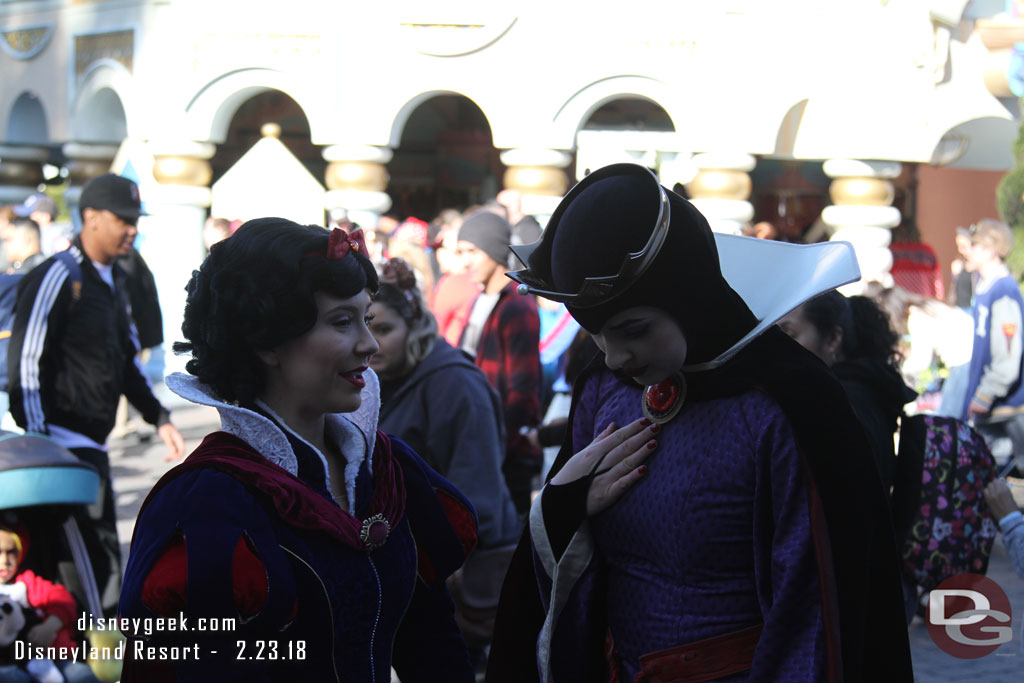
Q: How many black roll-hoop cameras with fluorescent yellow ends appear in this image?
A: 0